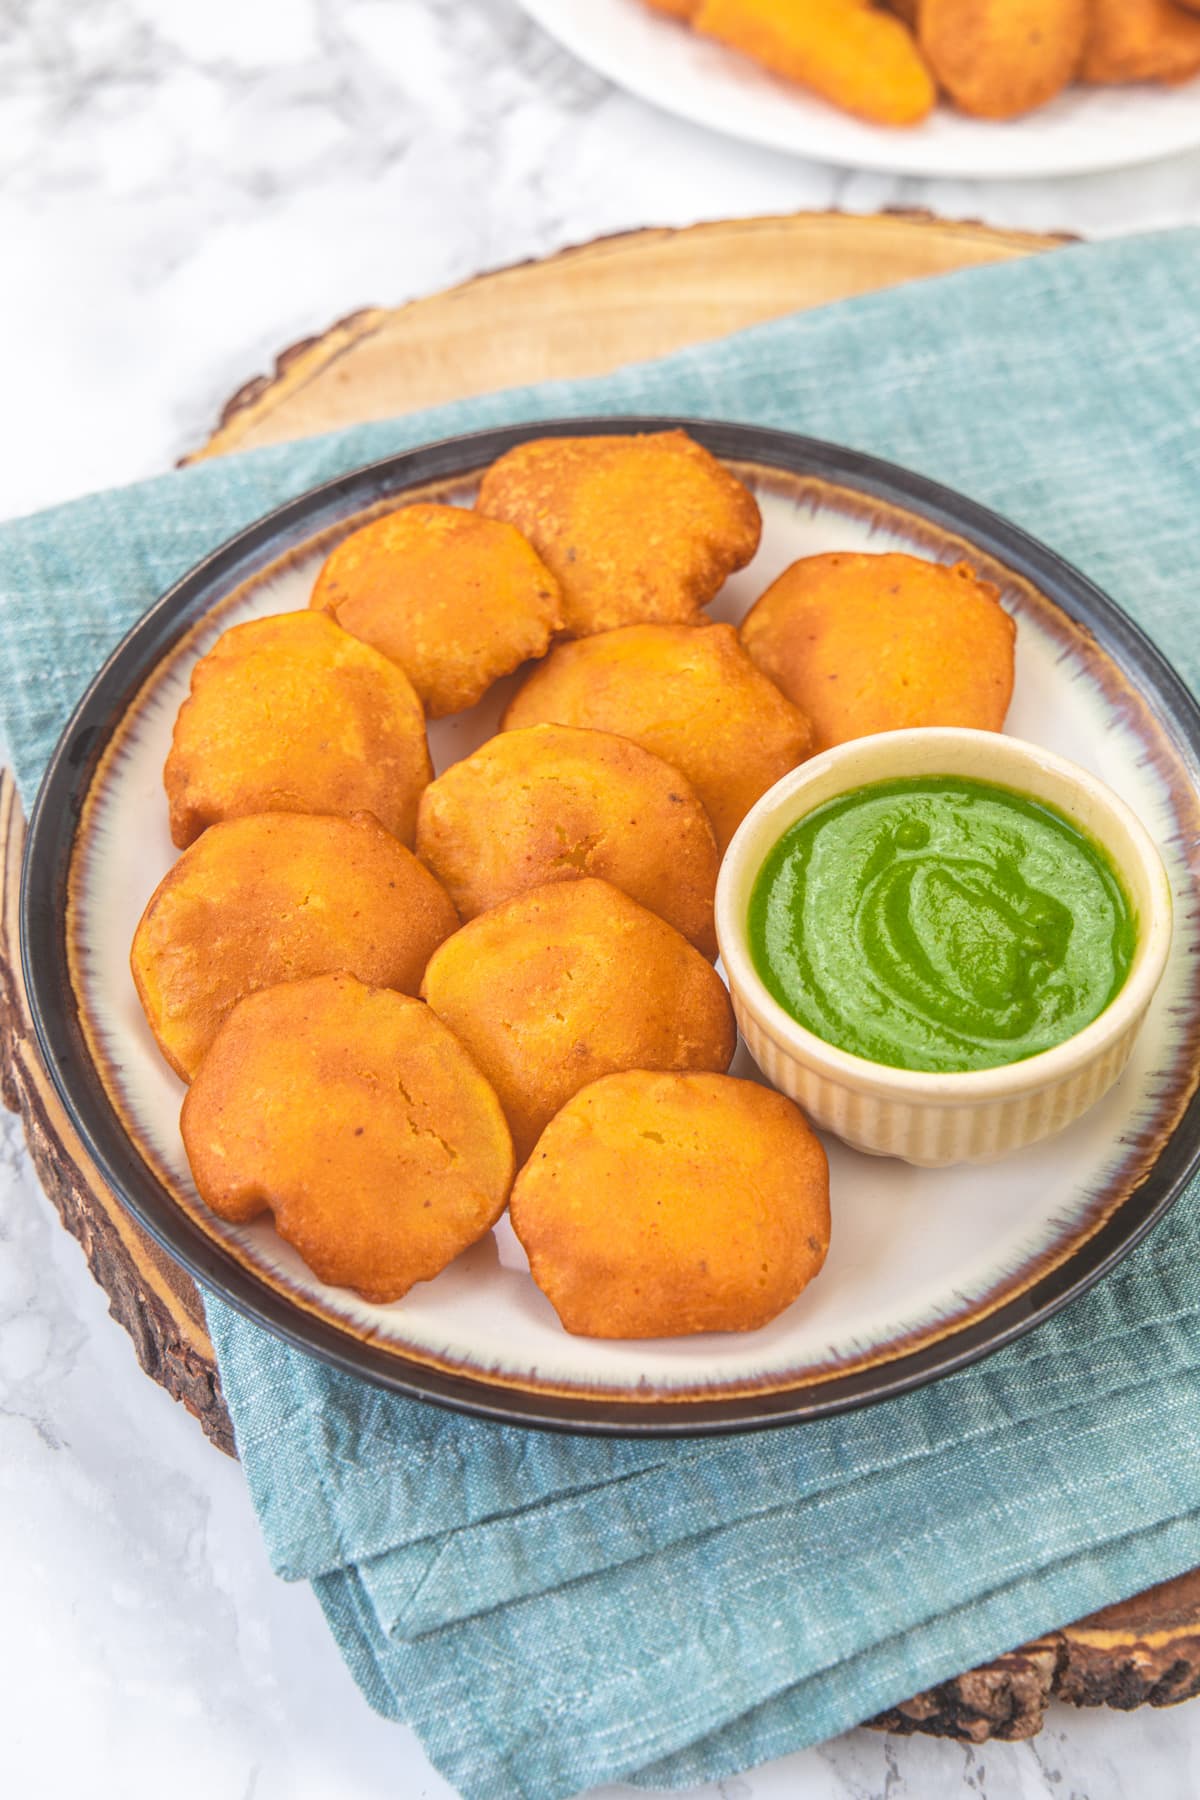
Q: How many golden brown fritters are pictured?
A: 10